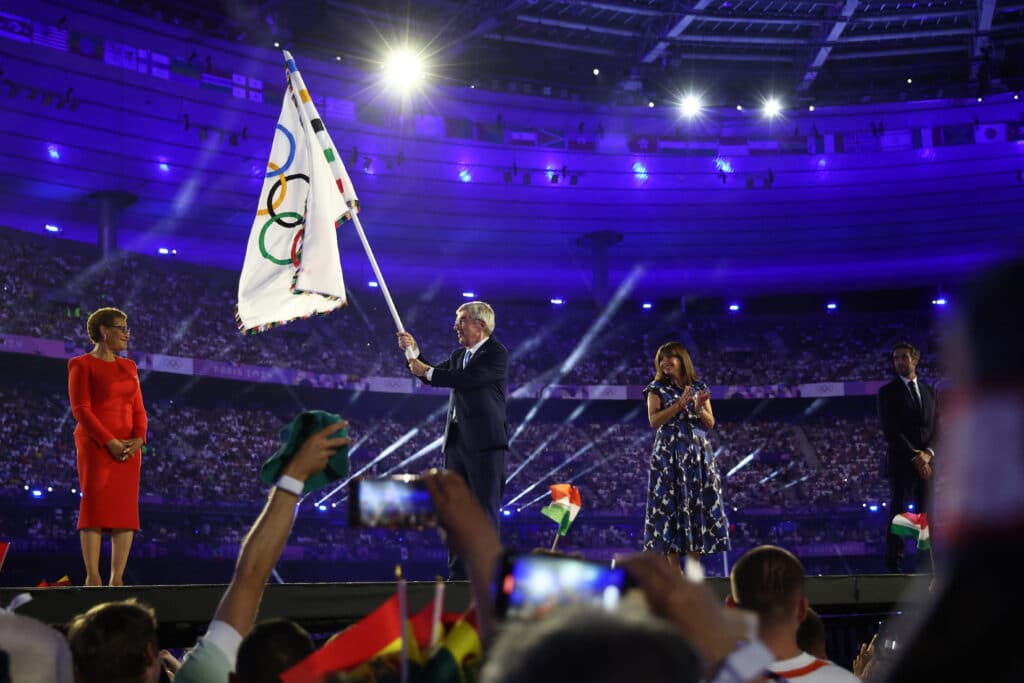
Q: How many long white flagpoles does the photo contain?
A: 1